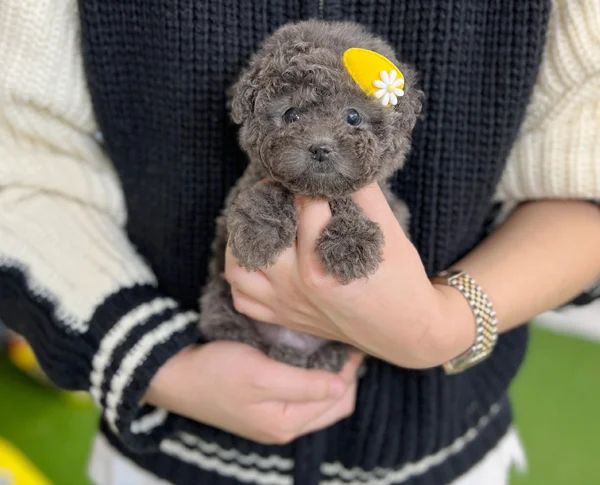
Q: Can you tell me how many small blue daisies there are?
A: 0